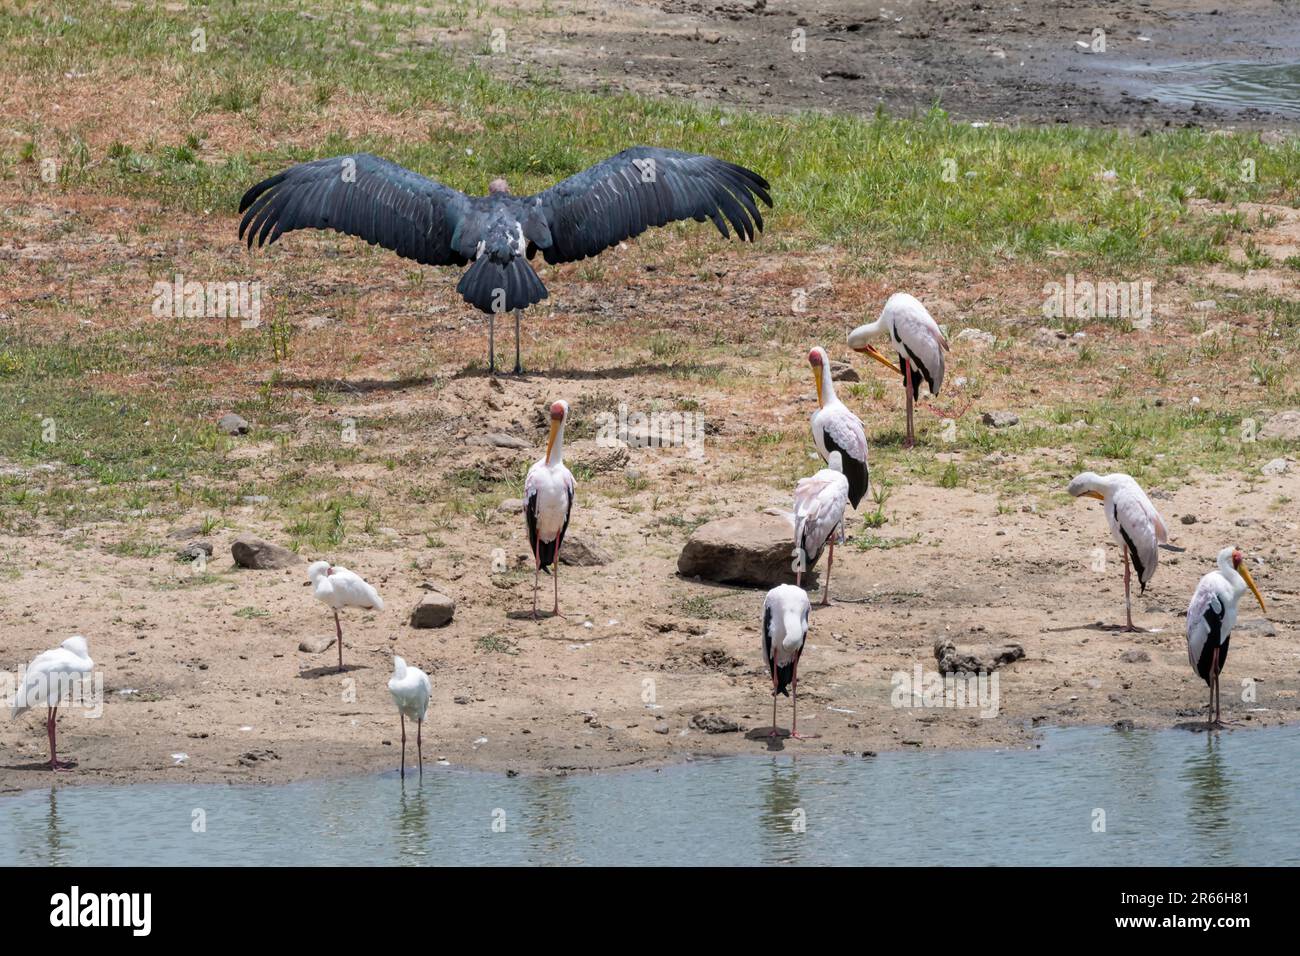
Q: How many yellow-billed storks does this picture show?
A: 7